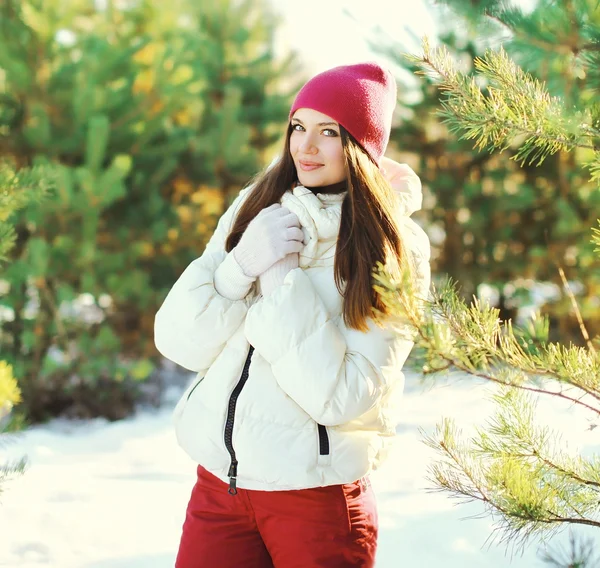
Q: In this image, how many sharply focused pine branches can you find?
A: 3